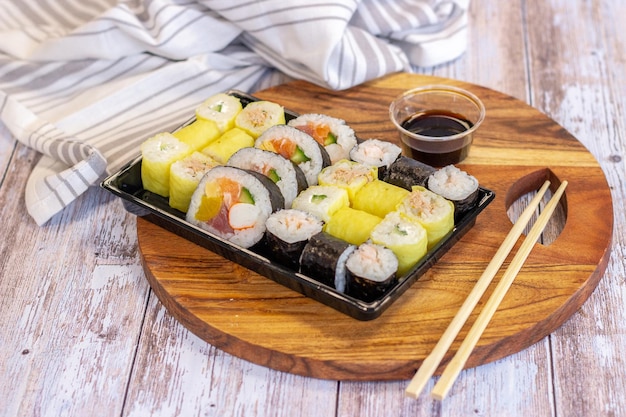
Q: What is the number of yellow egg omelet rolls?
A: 12